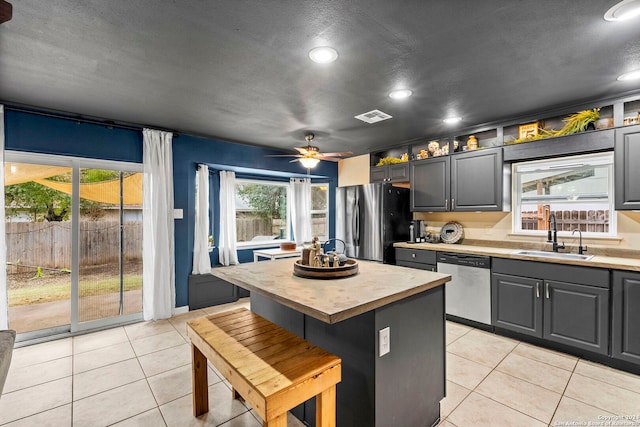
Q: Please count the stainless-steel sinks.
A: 1